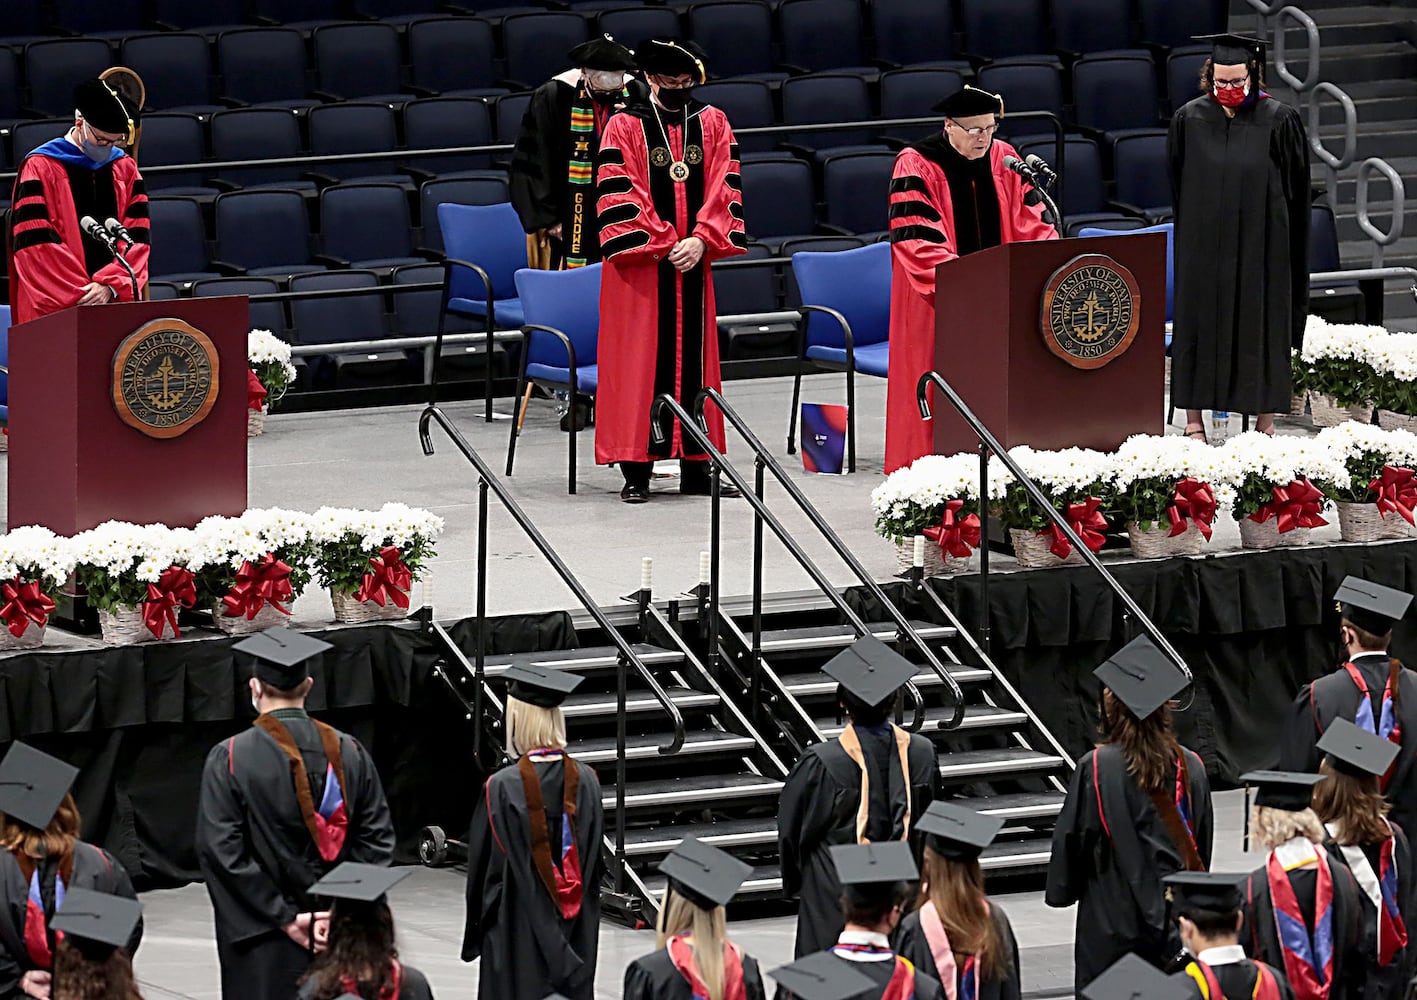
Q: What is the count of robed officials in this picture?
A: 5